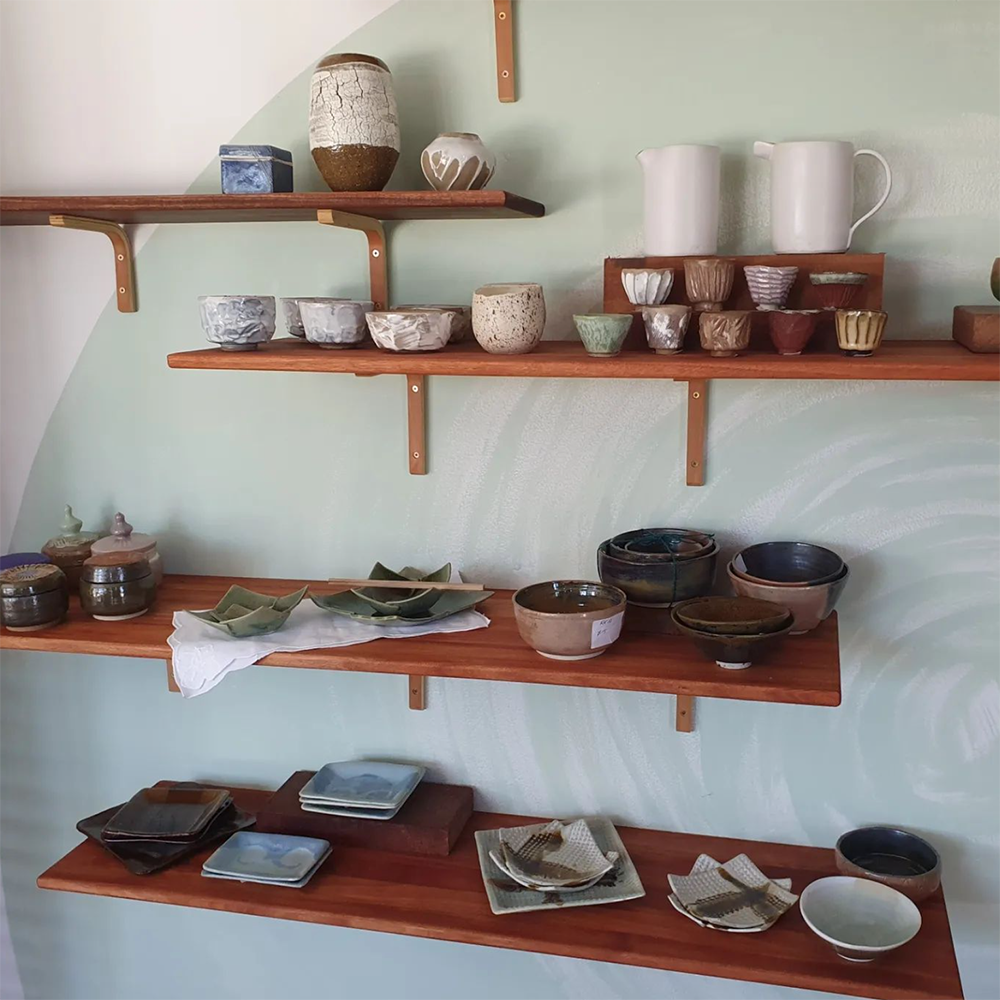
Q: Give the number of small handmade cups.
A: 9